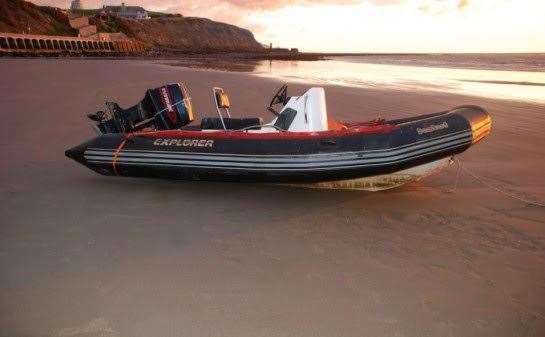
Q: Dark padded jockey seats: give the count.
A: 1